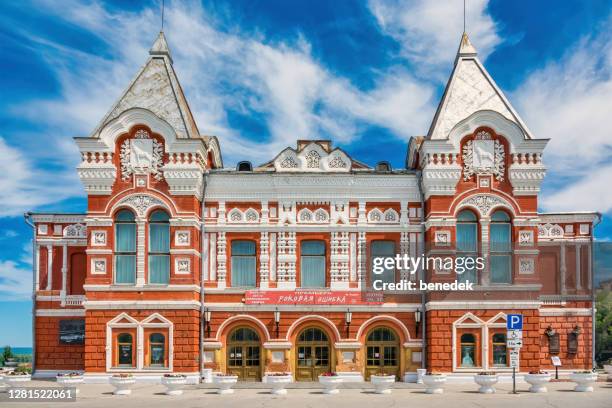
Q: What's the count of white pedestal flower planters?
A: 12